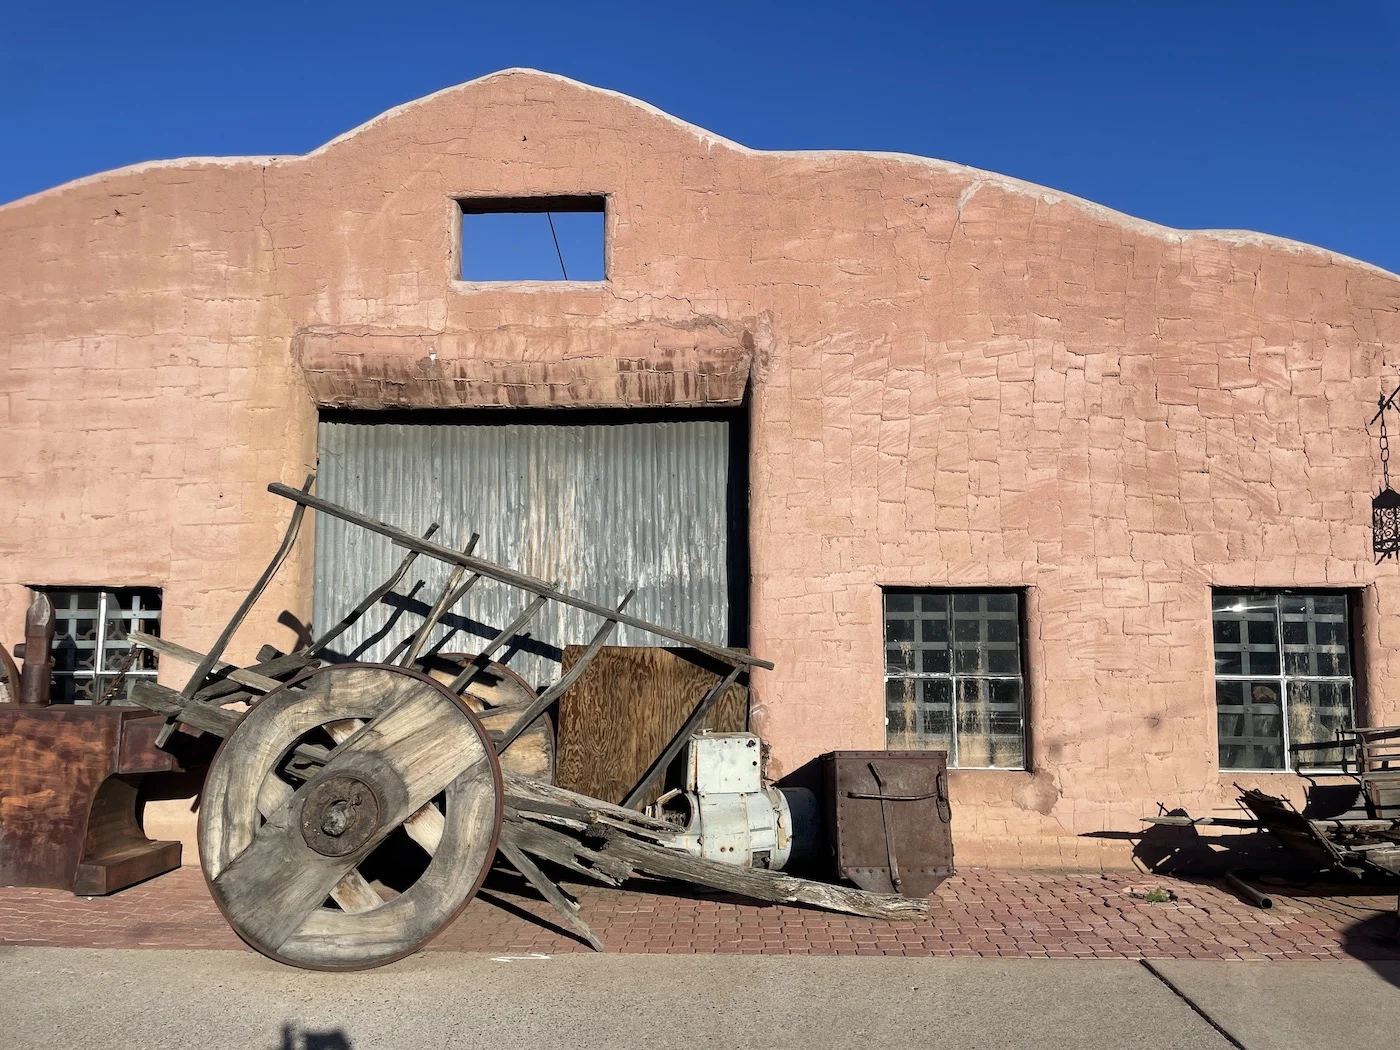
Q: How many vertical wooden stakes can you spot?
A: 7